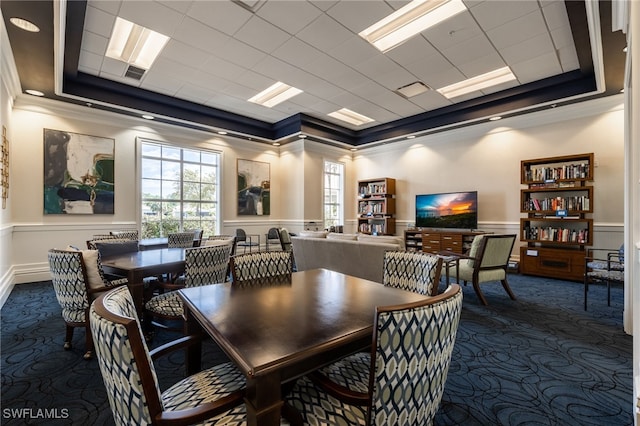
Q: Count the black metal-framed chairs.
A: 4